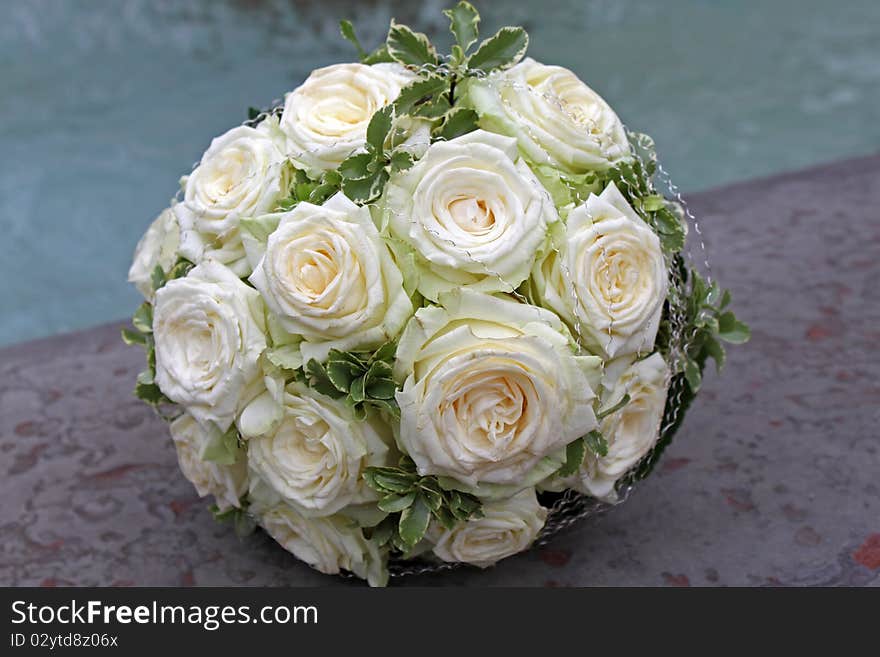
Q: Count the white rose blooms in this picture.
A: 14